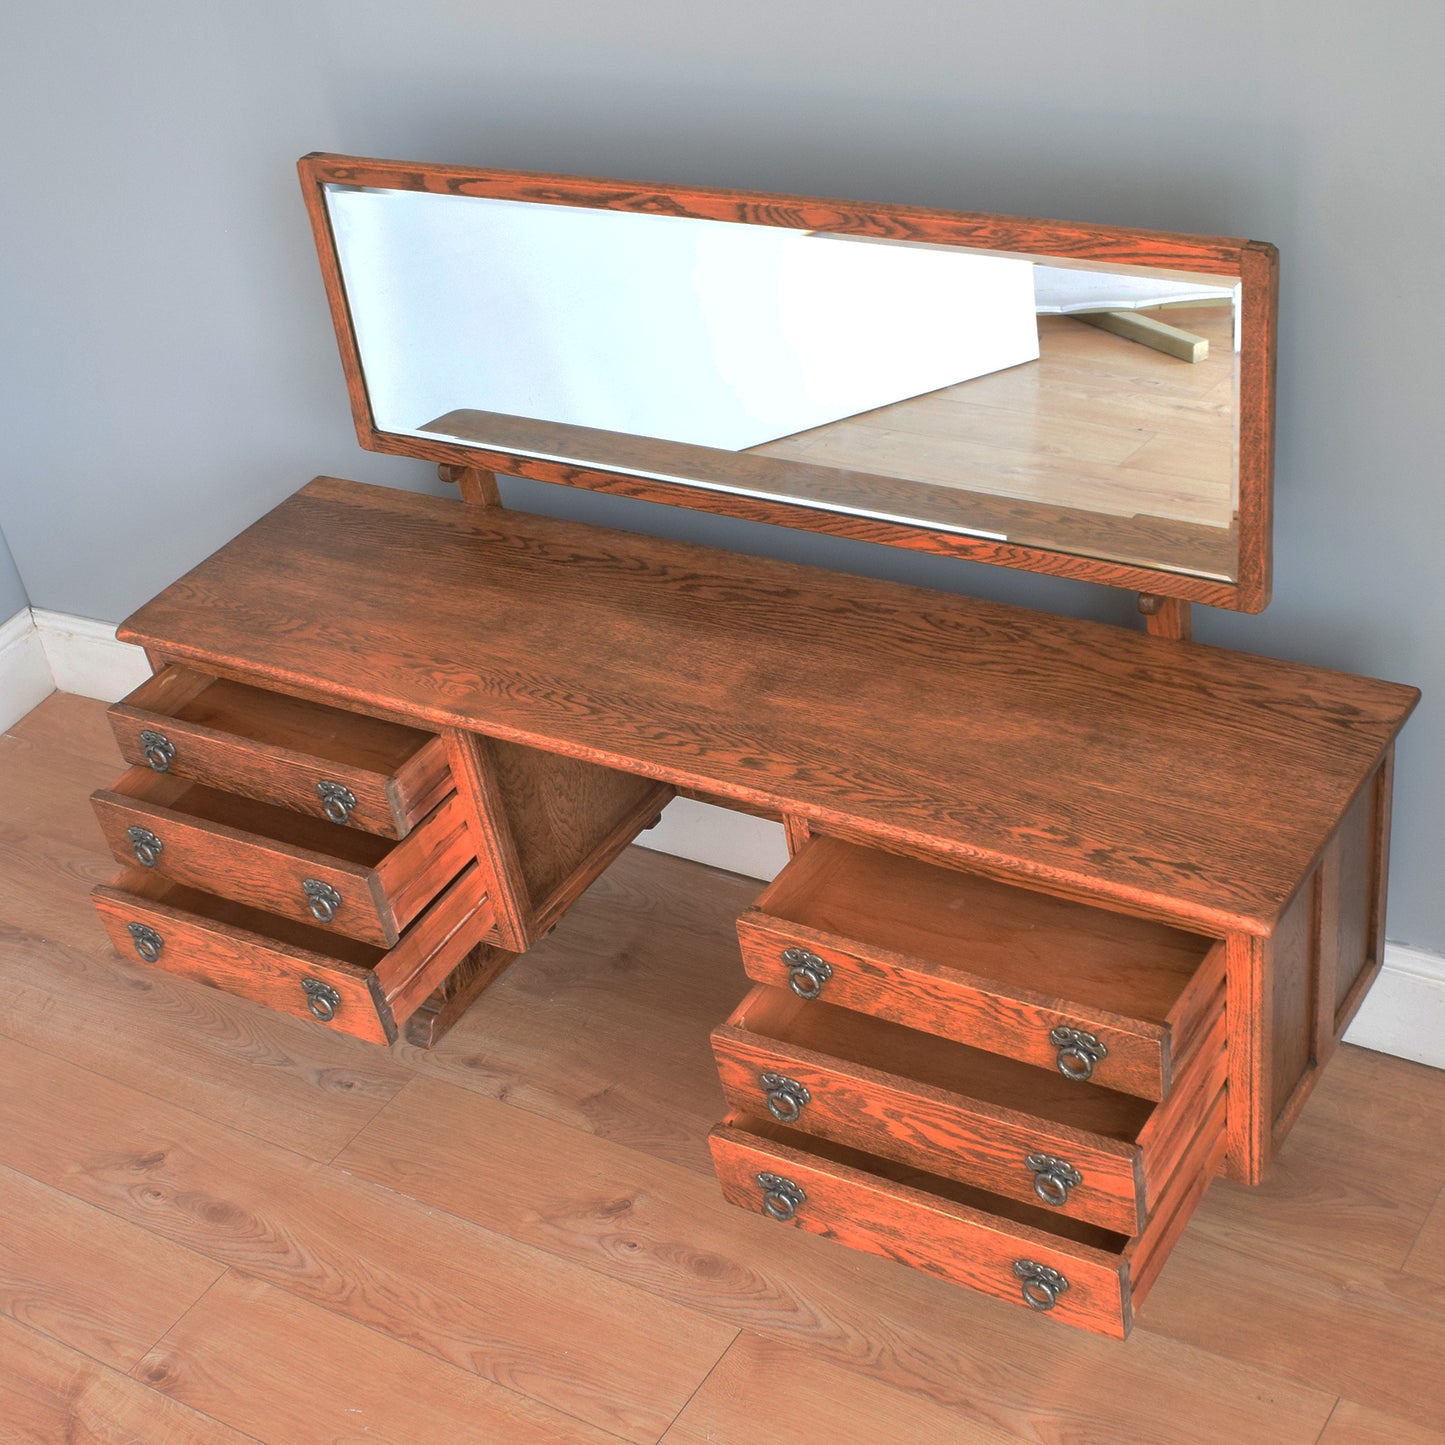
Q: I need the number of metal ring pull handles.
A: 12